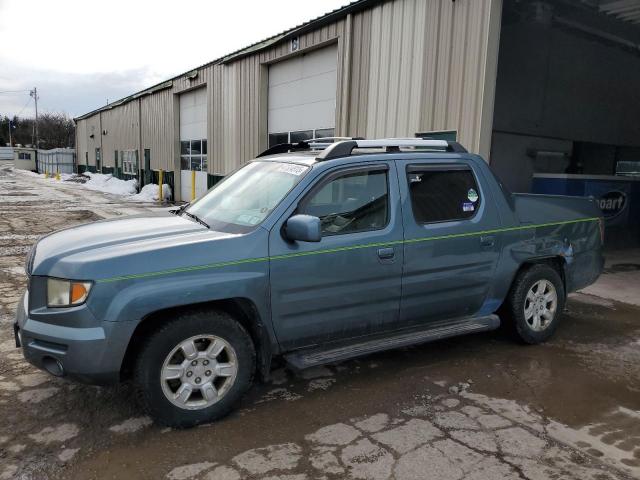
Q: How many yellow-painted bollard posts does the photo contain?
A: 2